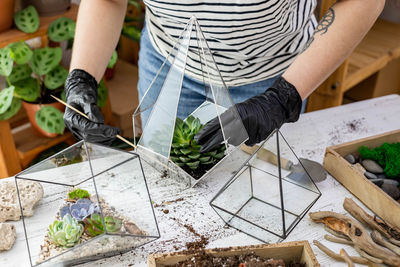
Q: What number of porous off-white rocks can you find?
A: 2